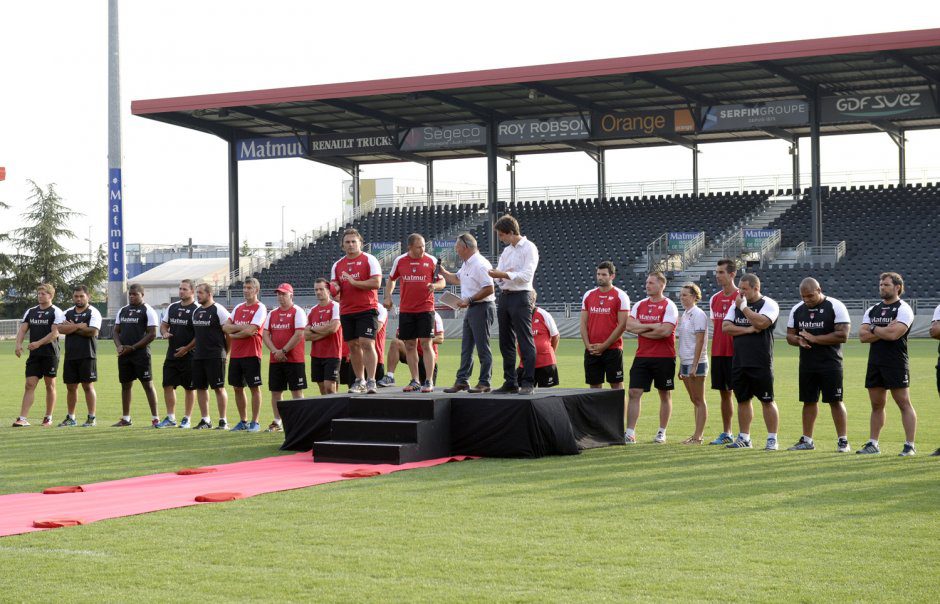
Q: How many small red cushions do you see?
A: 5